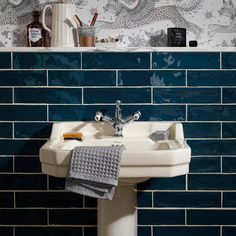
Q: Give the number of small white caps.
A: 2